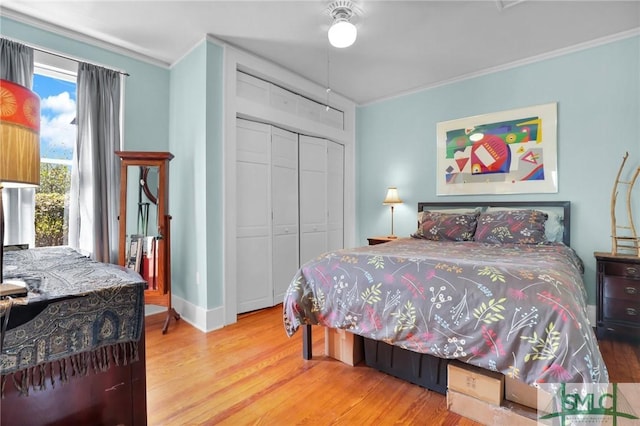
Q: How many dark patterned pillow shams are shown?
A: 2